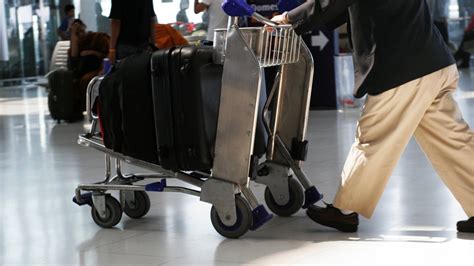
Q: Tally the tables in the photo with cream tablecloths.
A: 0